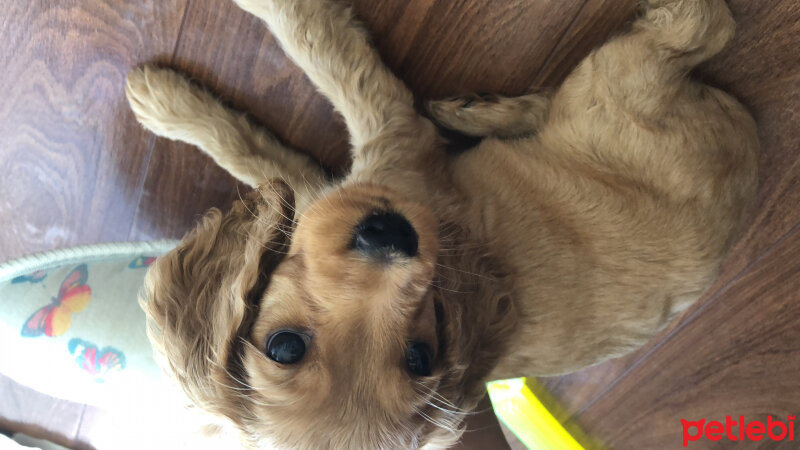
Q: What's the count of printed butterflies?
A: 4